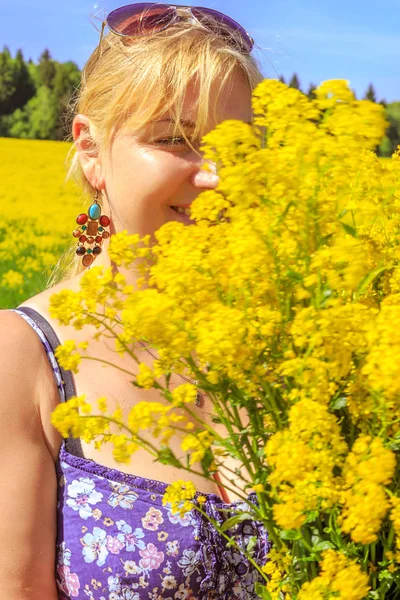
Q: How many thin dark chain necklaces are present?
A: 1